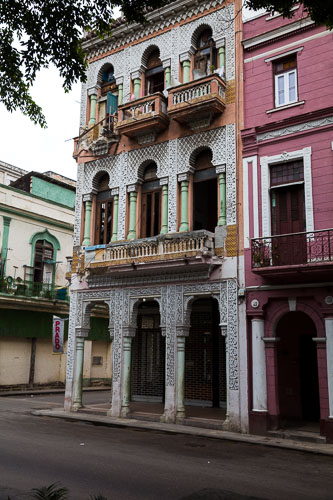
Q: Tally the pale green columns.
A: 15